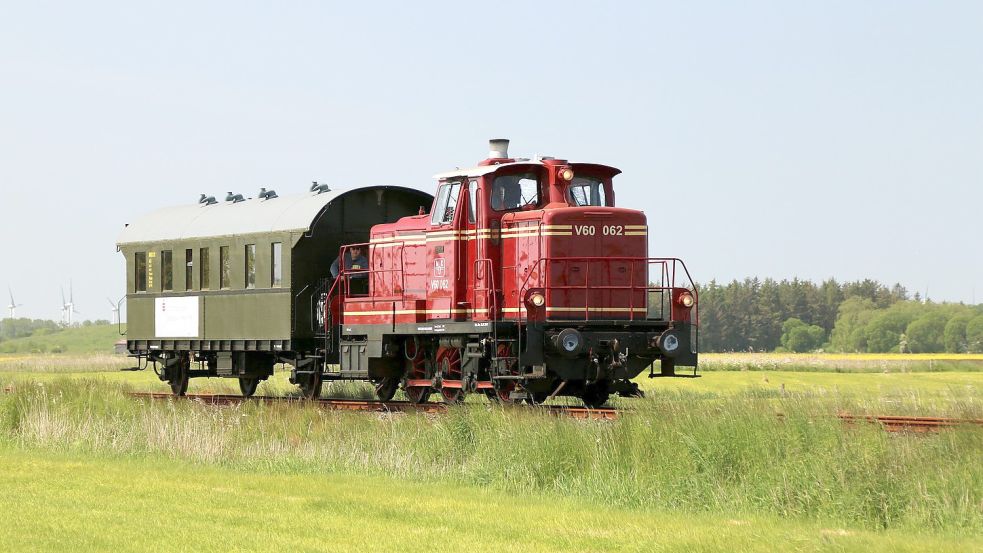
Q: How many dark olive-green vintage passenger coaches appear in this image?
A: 1